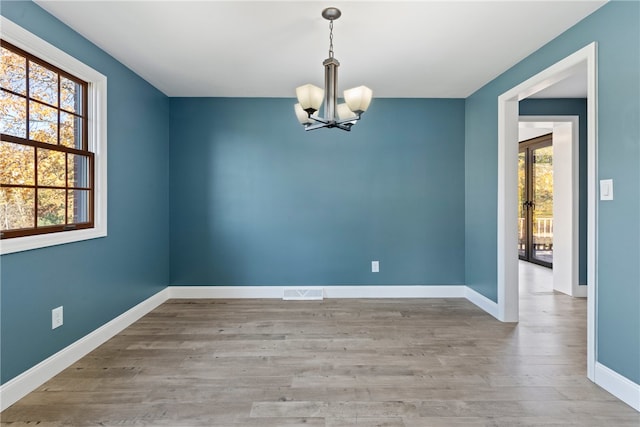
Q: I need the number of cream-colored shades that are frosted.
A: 4